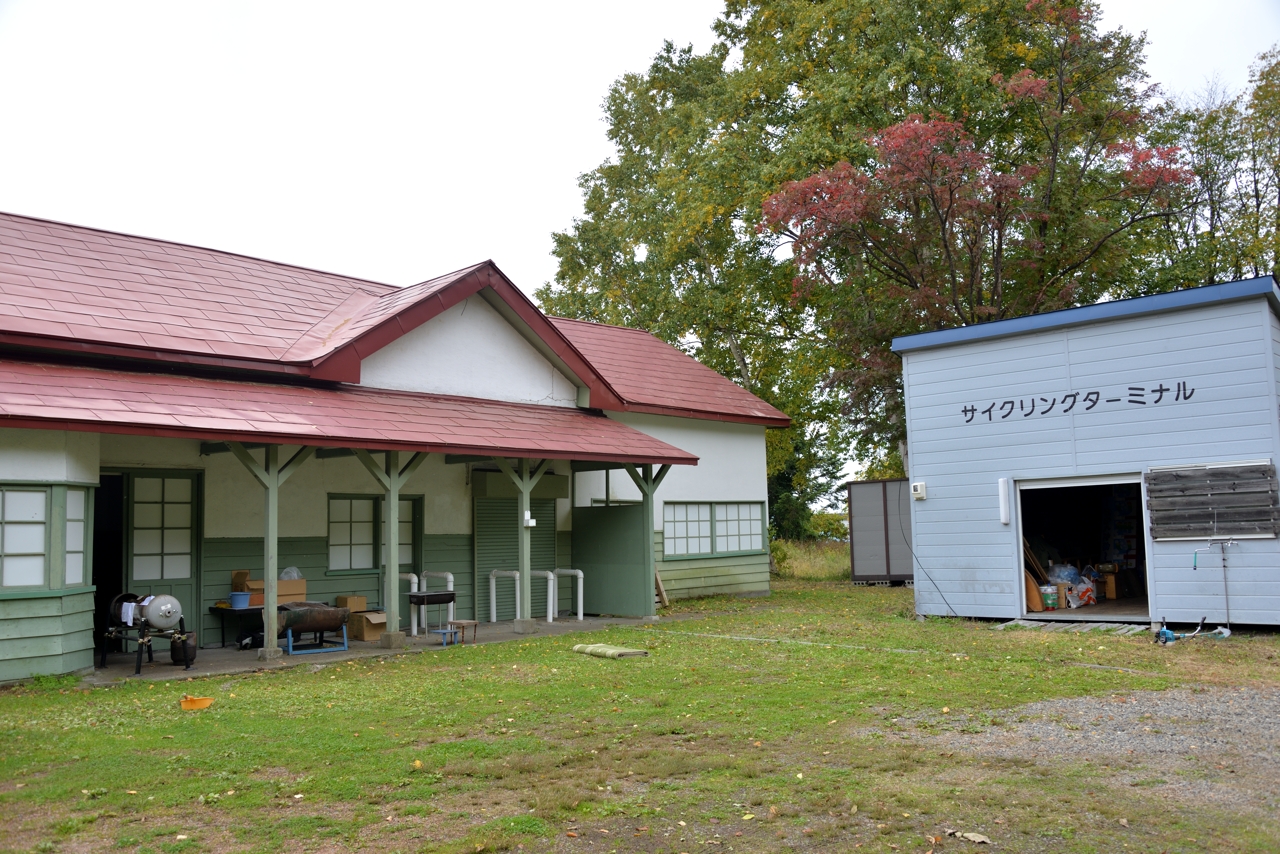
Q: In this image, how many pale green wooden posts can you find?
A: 4